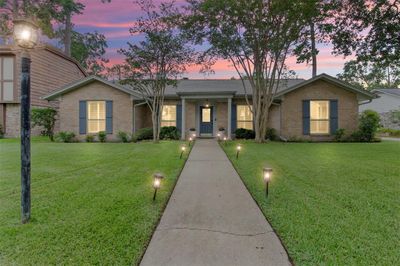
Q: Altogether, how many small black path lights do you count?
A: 8